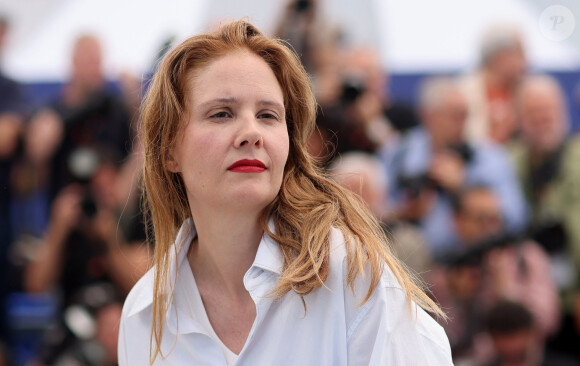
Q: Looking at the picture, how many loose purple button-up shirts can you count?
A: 0